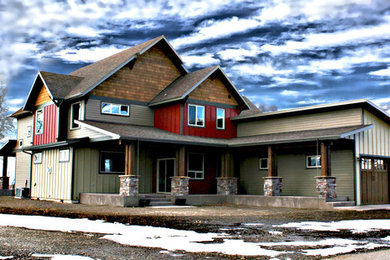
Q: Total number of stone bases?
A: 5